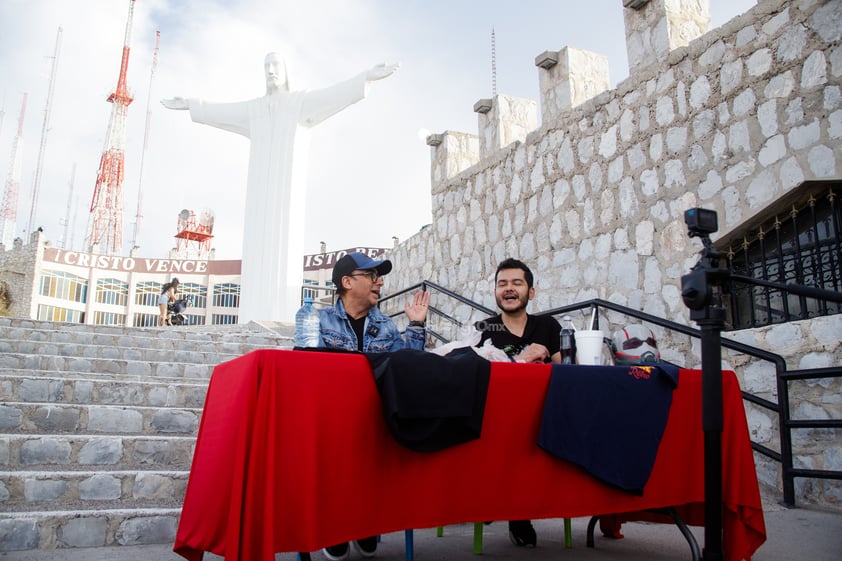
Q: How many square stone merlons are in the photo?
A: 4